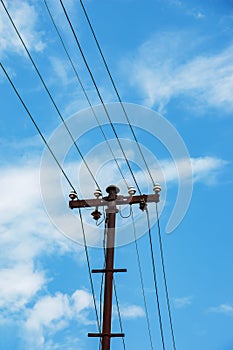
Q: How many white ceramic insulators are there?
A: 4